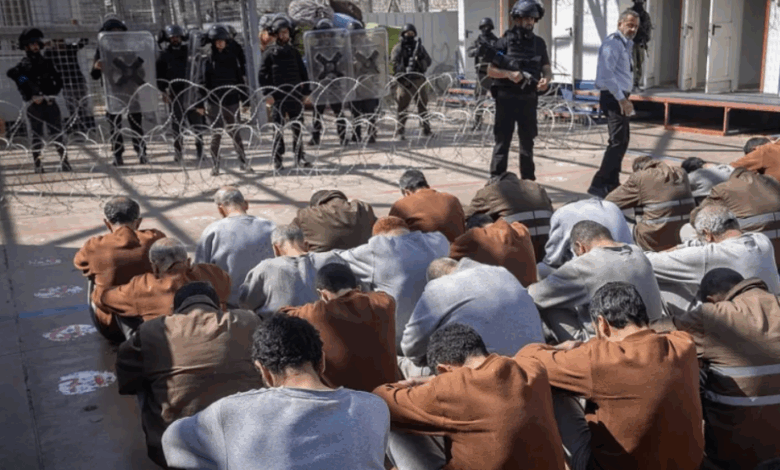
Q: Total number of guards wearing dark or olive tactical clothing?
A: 11